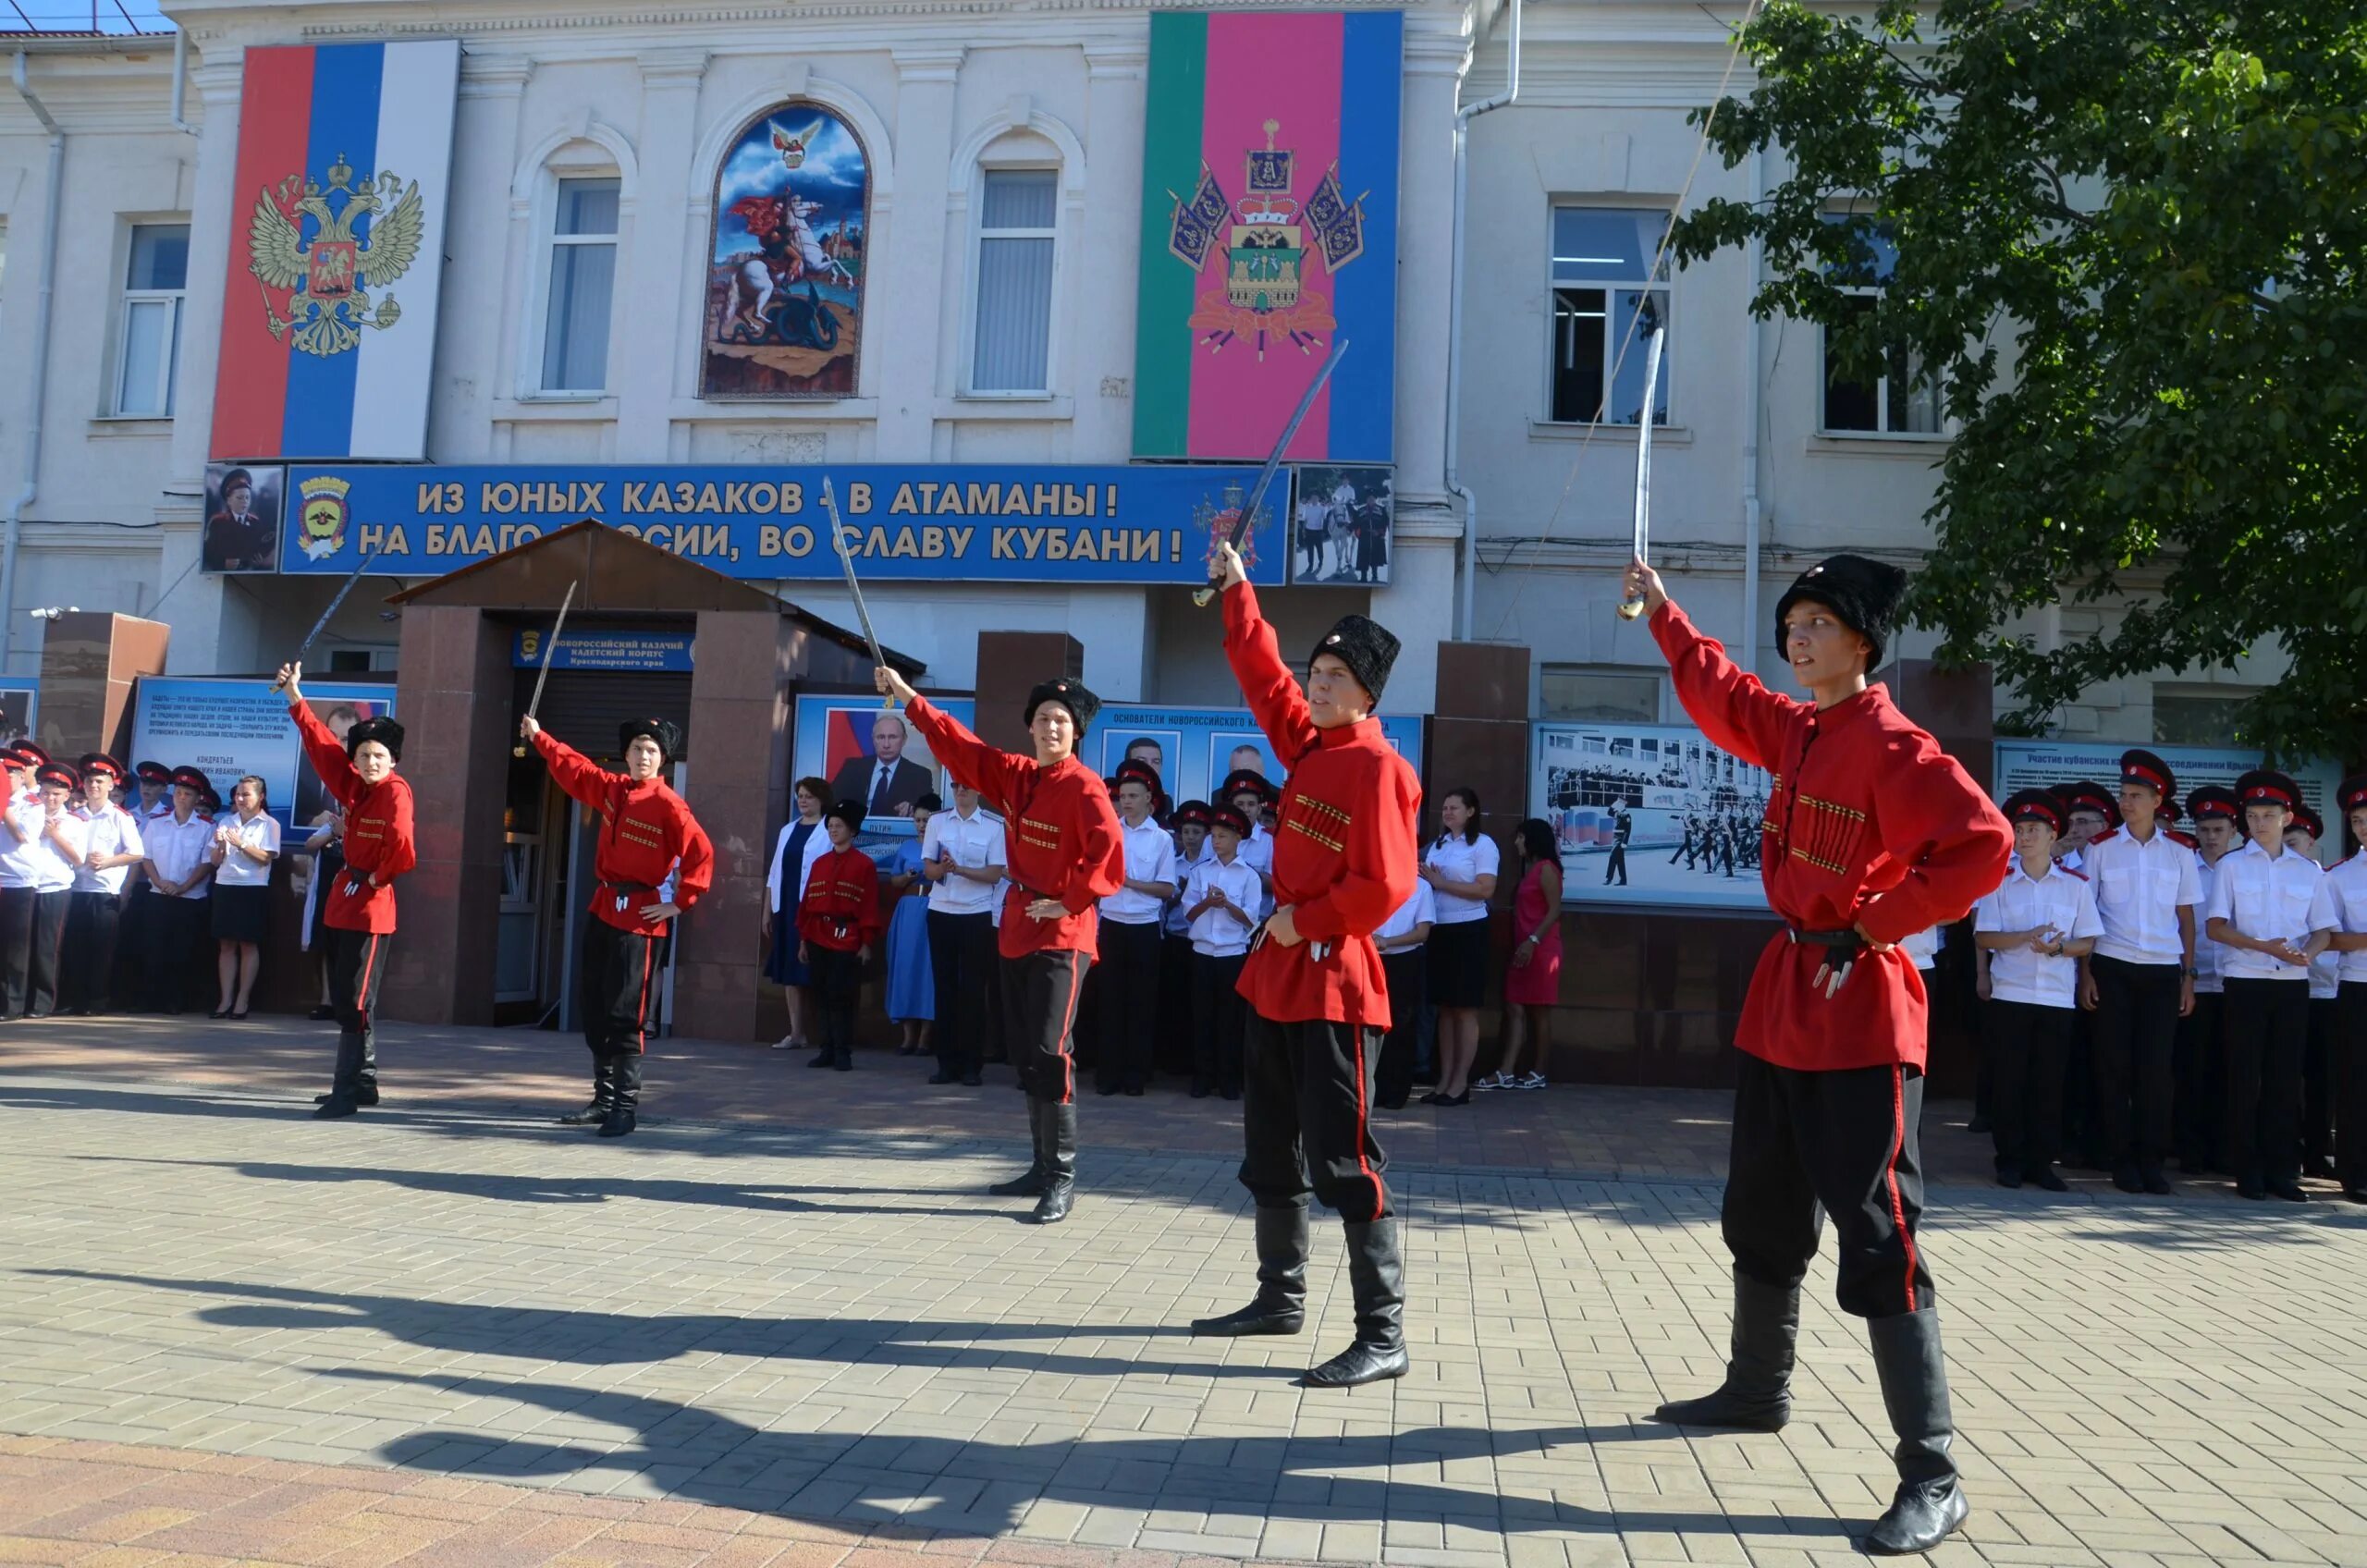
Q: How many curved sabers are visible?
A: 5